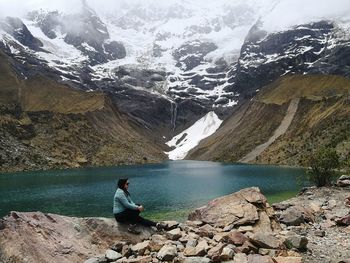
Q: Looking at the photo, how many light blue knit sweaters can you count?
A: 1